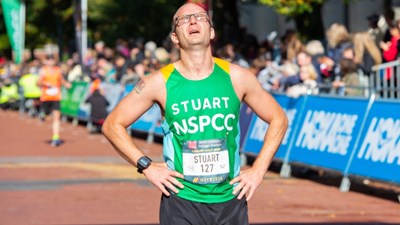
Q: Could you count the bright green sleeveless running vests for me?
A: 1